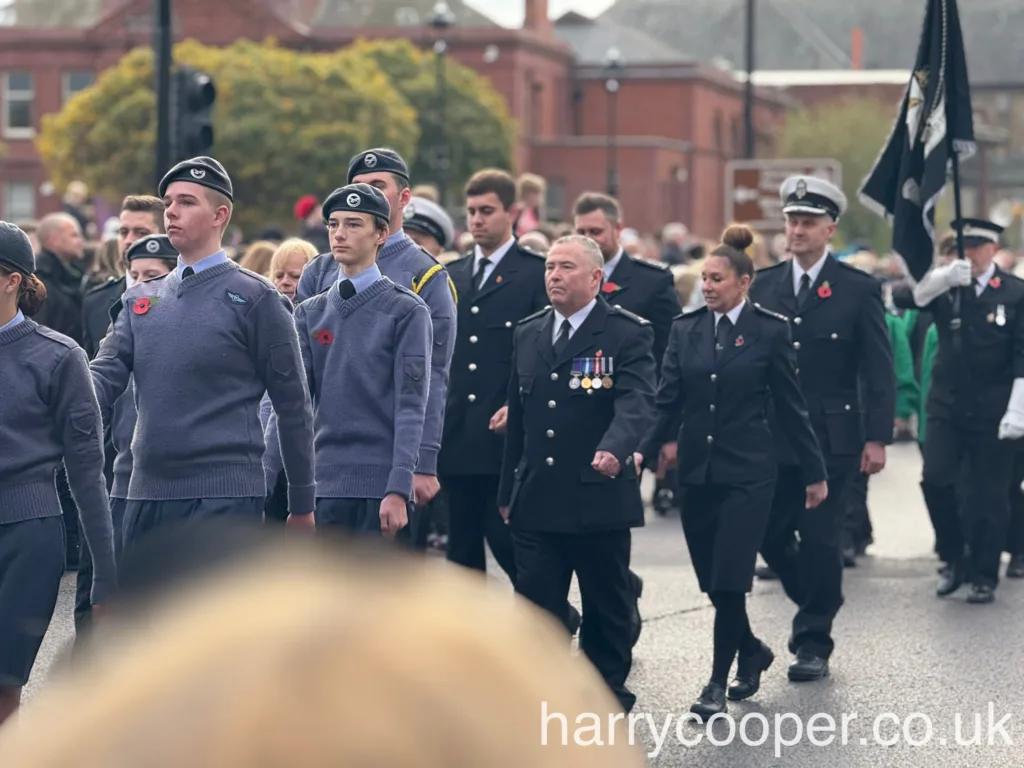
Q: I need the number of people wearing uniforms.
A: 13